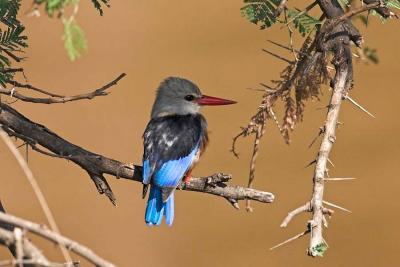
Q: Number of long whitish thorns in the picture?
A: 4